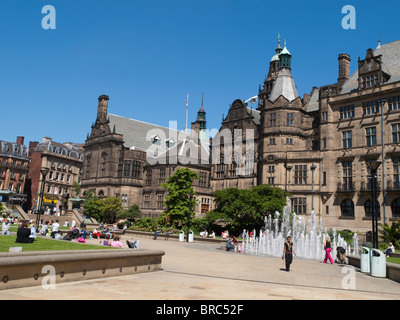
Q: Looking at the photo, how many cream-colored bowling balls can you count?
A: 0